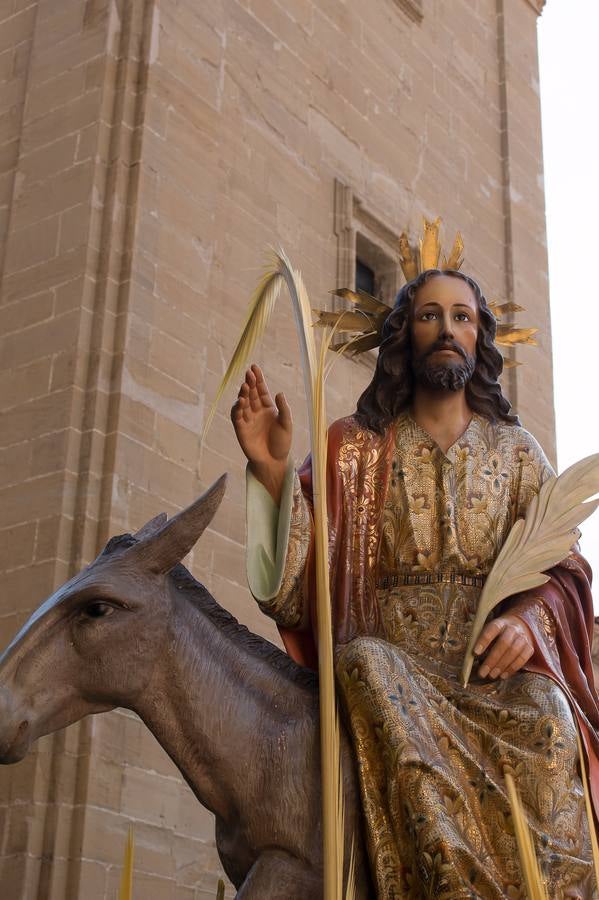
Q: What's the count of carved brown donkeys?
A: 1